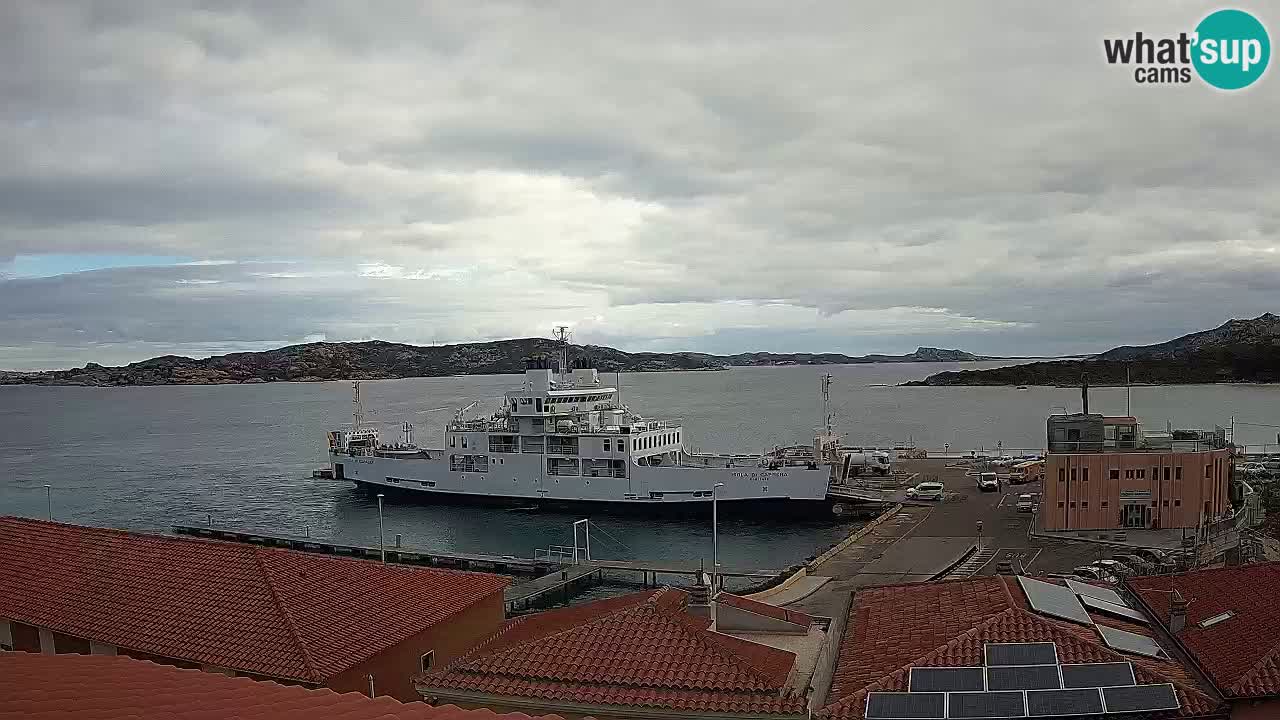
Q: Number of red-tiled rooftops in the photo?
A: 5